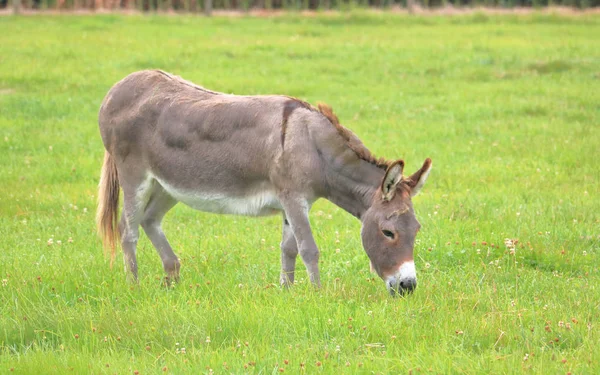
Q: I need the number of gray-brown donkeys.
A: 1